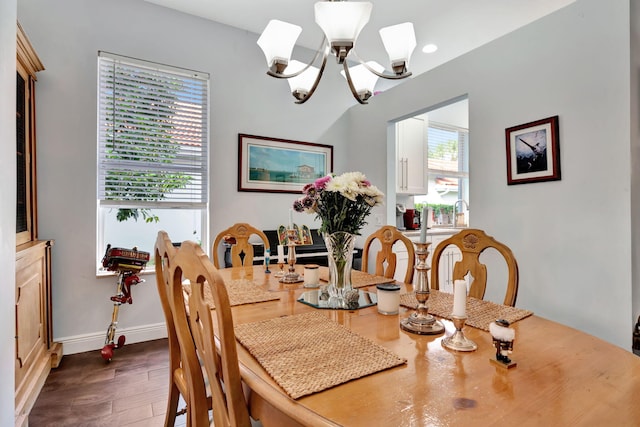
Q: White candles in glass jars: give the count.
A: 2